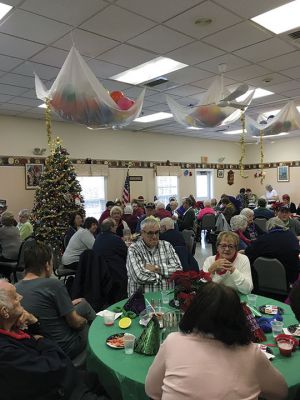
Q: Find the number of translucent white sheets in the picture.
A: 3